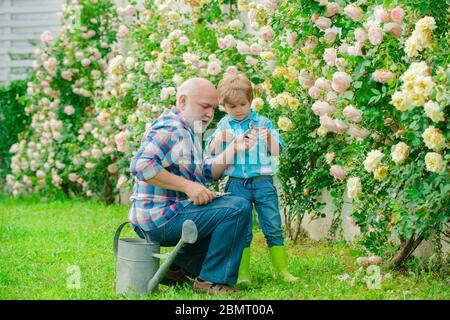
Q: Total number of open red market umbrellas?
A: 0